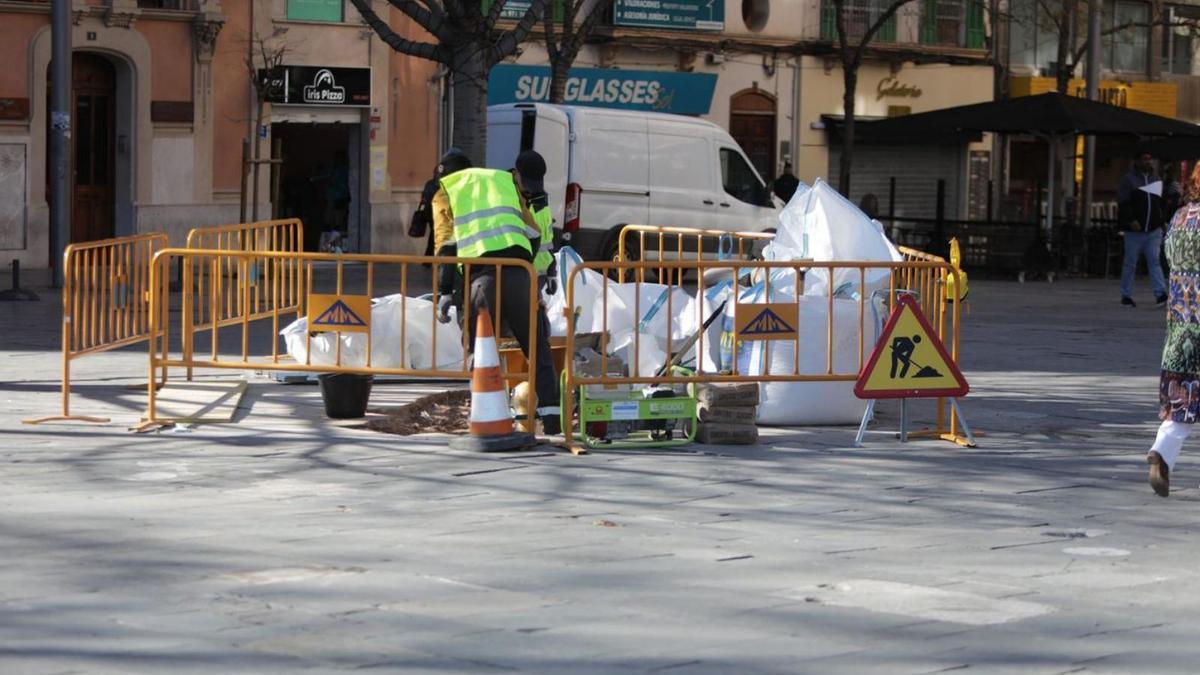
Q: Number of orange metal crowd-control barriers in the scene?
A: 6